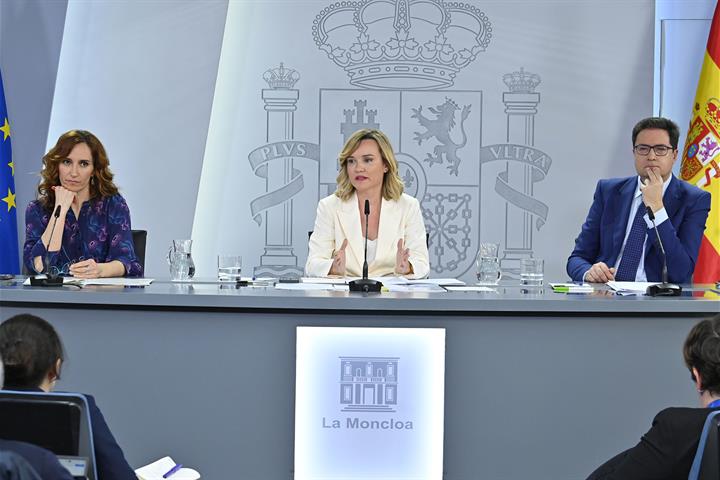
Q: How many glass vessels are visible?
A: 4